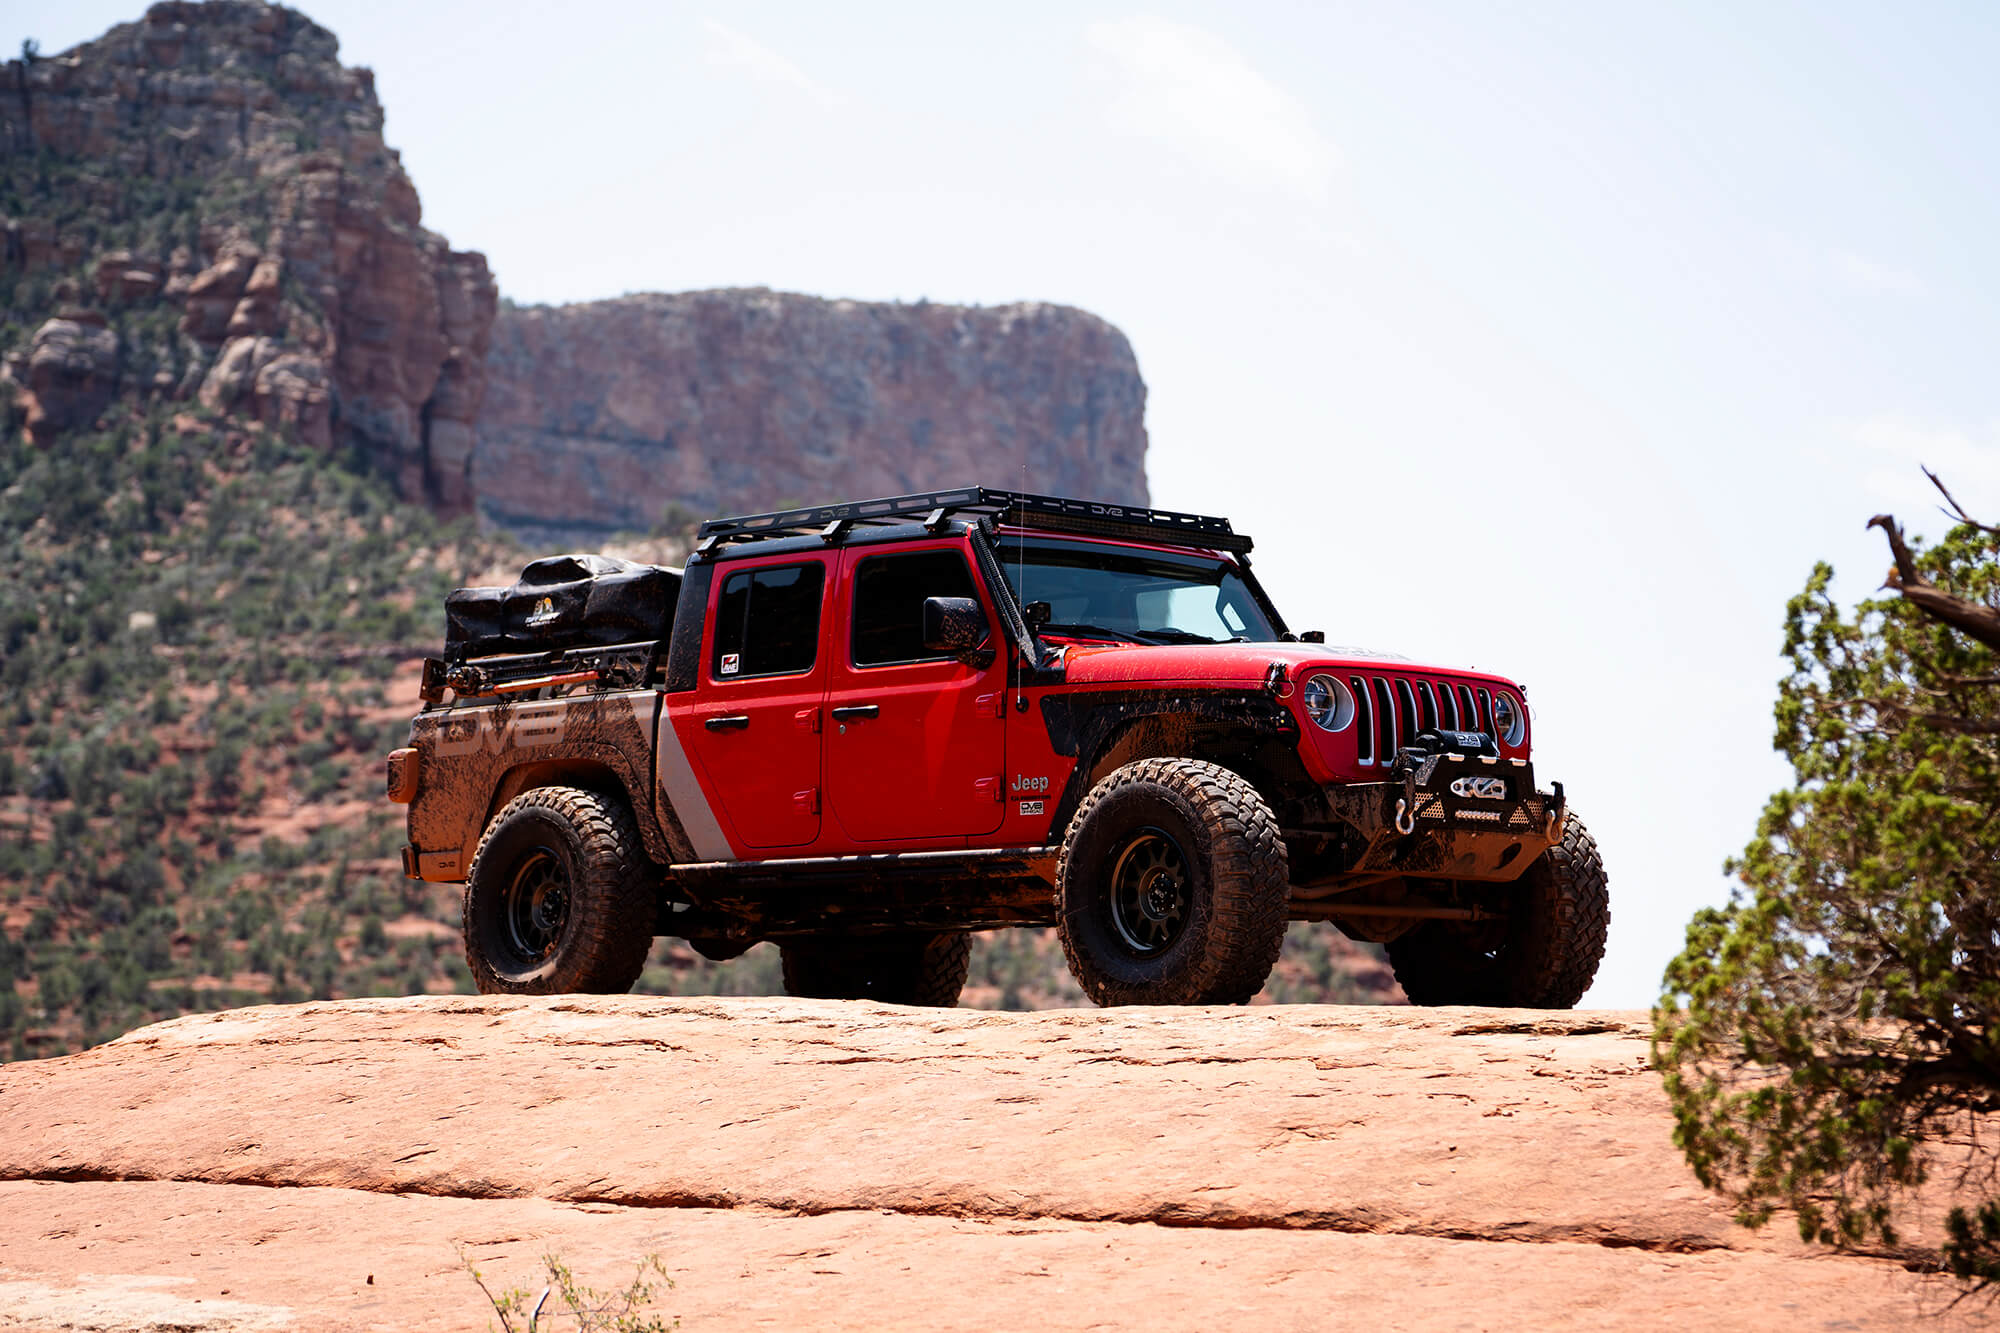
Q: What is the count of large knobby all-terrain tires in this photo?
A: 4